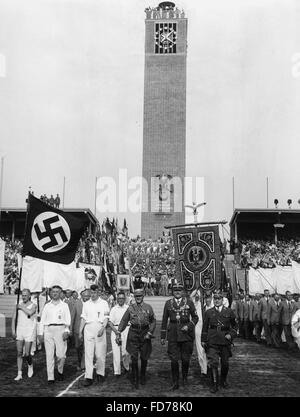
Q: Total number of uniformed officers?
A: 3